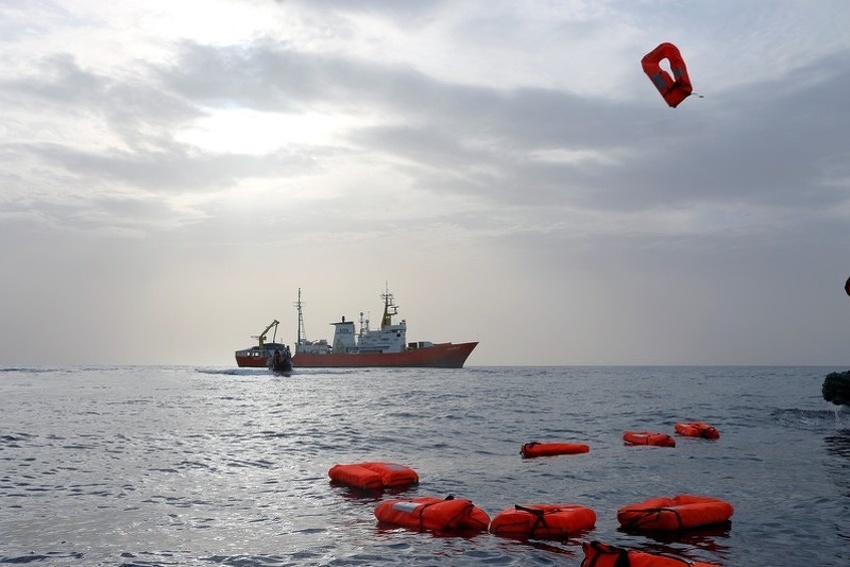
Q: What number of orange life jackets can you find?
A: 9